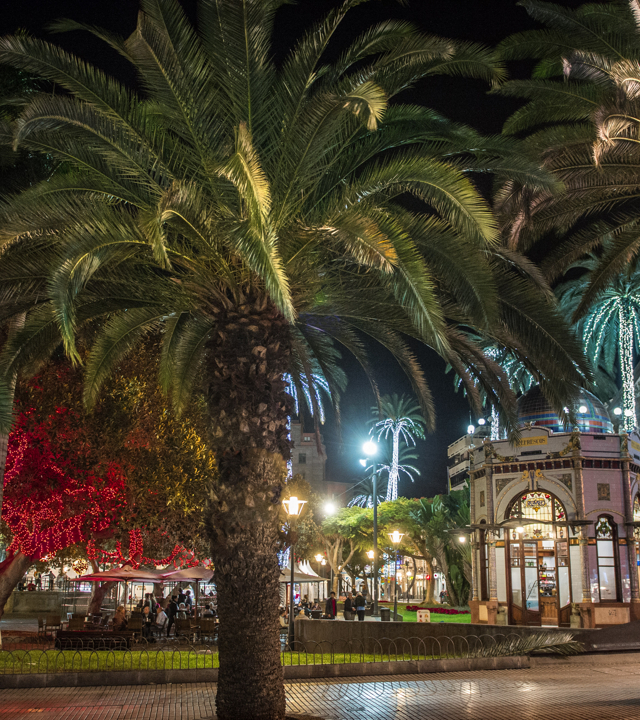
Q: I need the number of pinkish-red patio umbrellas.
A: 2